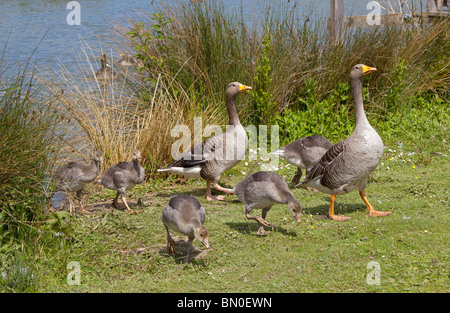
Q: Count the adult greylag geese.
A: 2